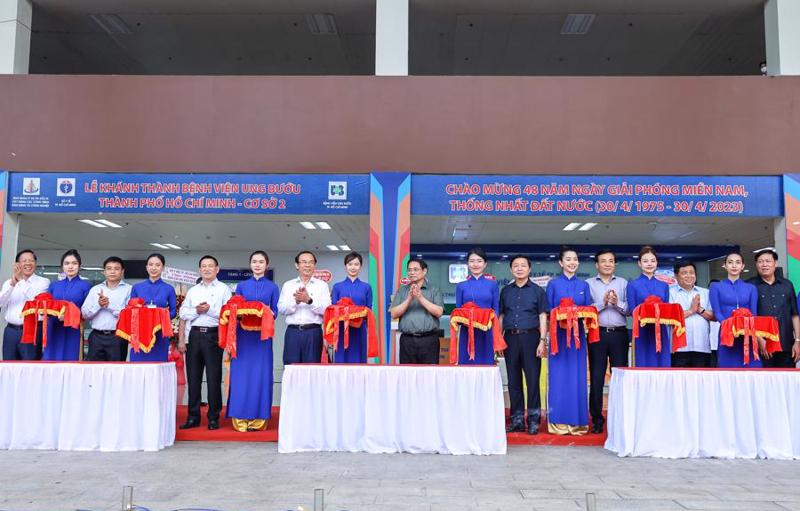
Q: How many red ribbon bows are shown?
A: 8